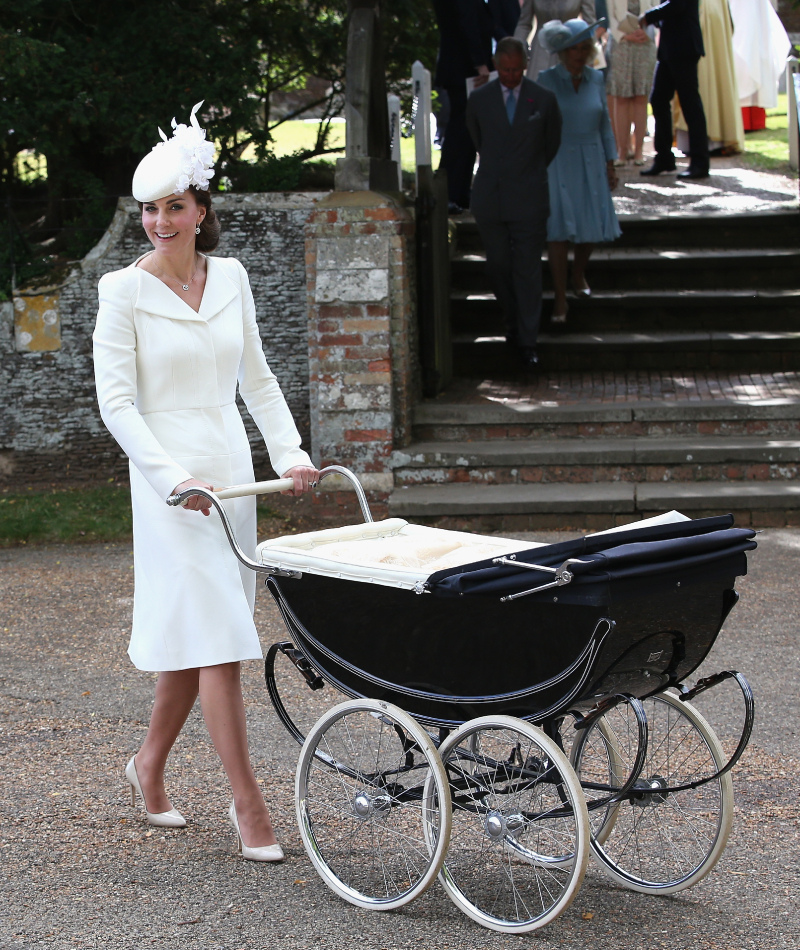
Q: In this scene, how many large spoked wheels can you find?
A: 4